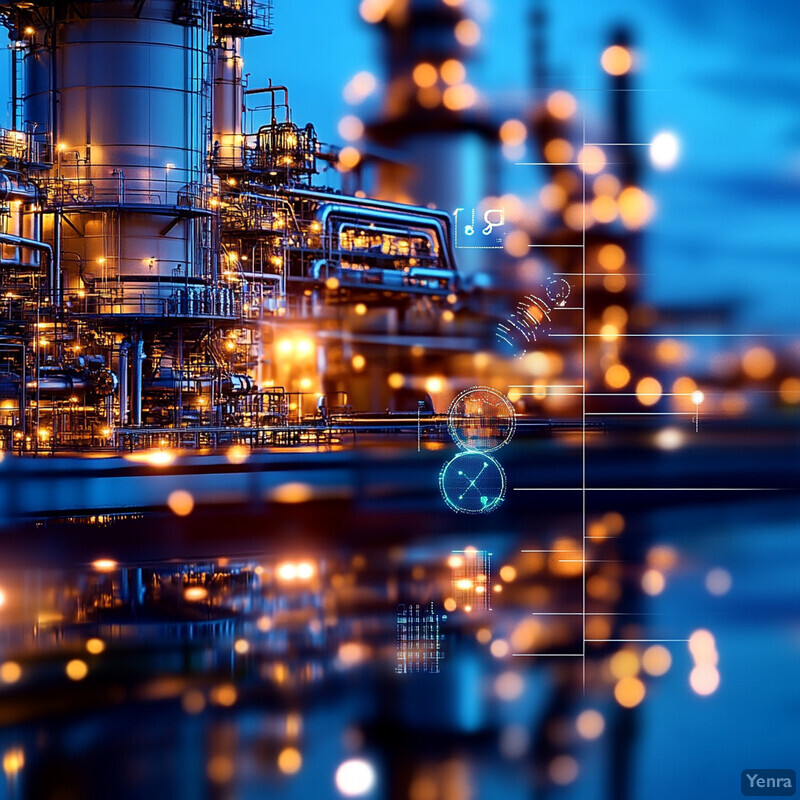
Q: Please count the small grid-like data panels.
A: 2